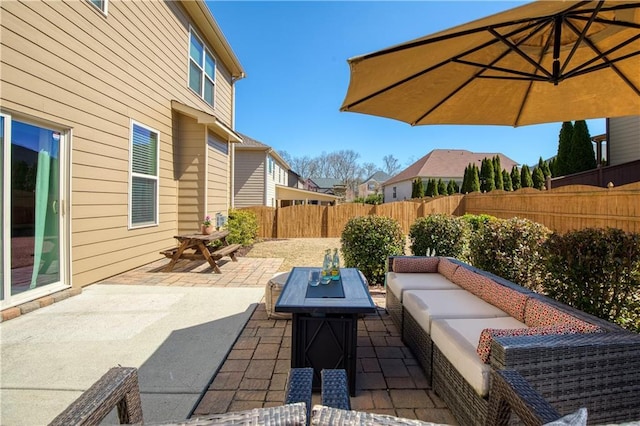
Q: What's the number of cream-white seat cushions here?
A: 3